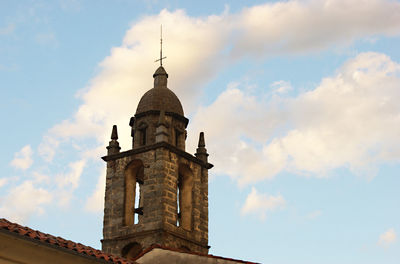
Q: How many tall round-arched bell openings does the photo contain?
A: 2